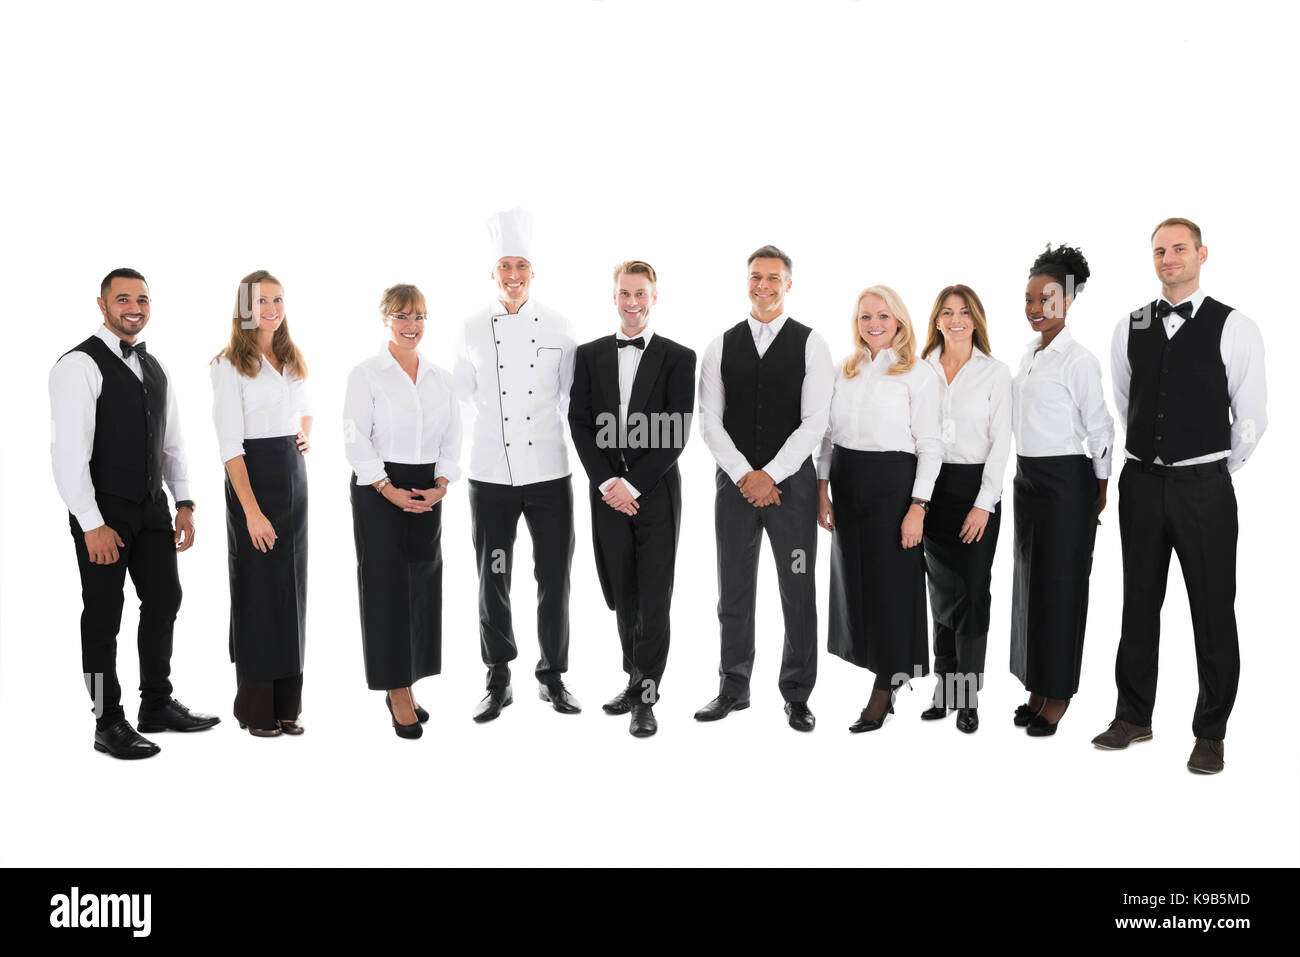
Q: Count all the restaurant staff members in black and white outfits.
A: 10